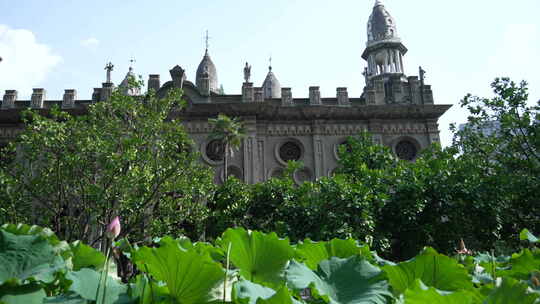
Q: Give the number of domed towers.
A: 4